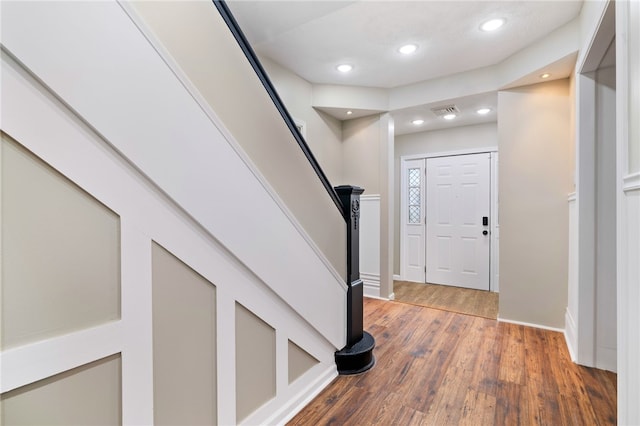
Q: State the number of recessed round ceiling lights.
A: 8